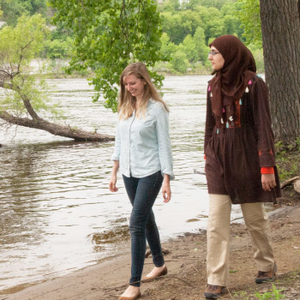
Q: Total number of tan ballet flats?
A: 2